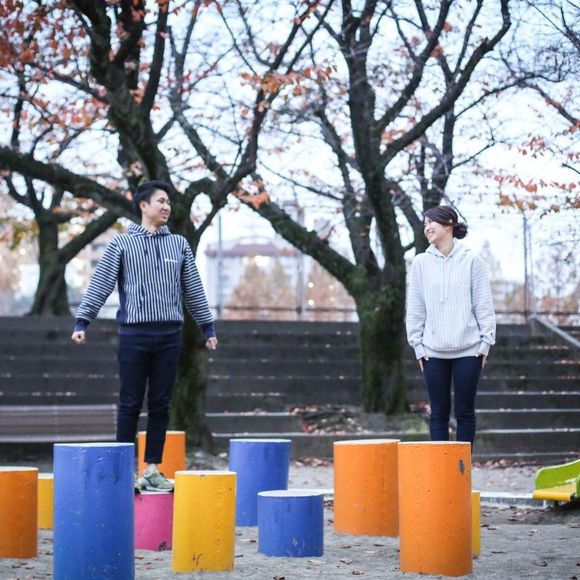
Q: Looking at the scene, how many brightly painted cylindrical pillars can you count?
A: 11